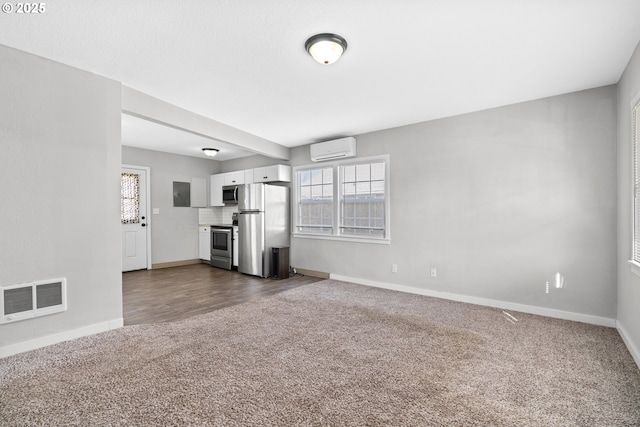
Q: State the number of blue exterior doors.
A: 0